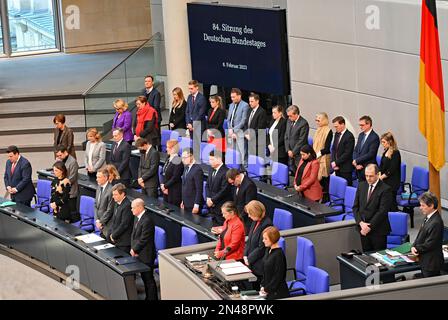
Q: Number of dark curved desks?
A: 3